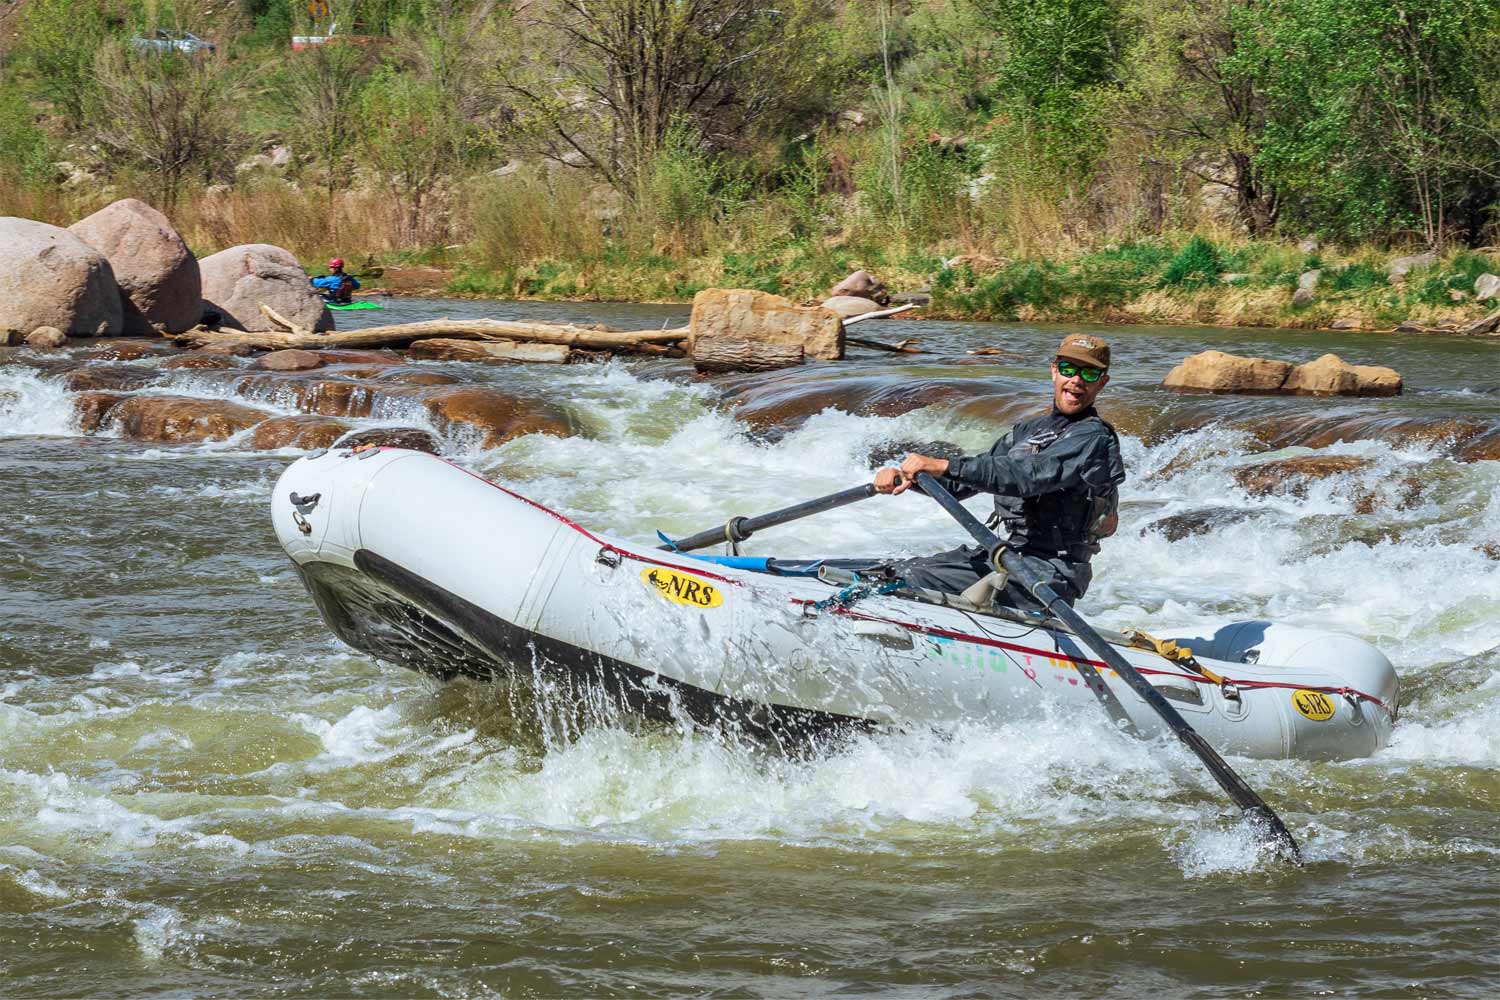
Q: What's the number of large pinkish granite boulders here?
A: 3